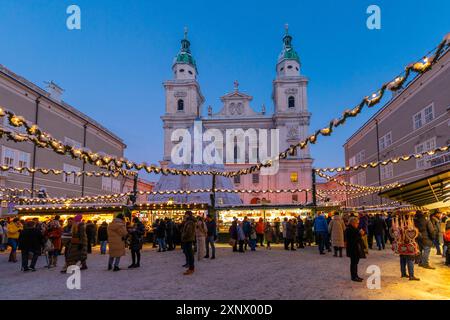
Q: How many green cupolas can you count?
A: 2